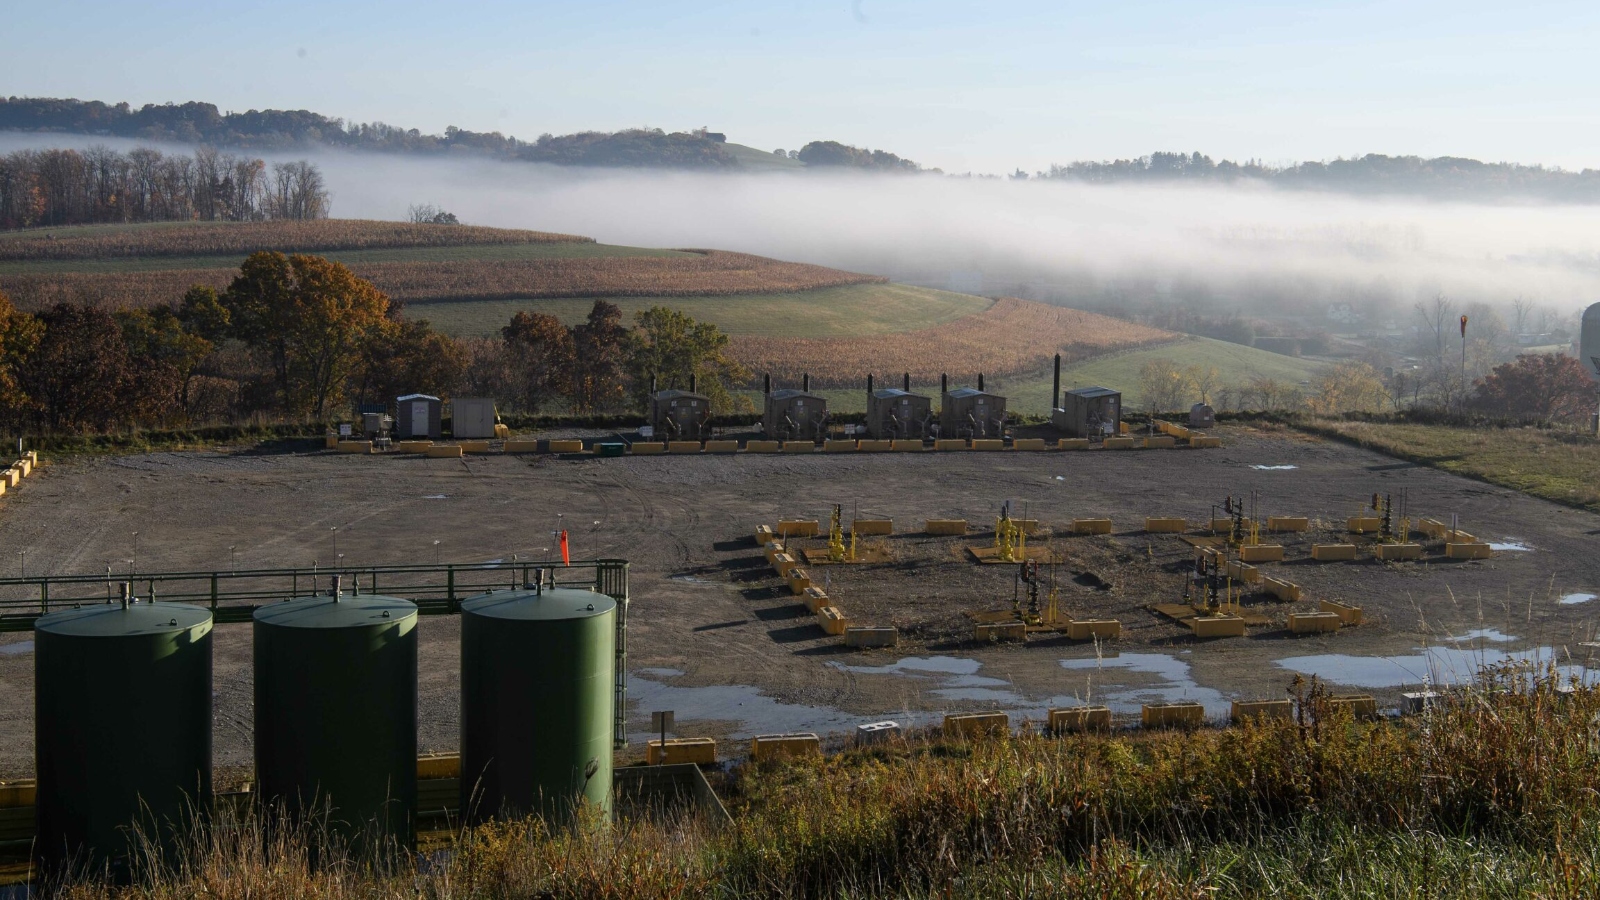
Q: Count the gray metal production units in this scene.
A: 5